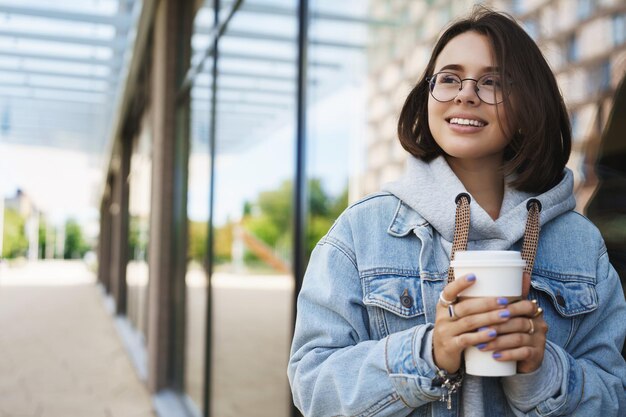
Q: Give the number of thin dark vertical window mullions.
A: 2